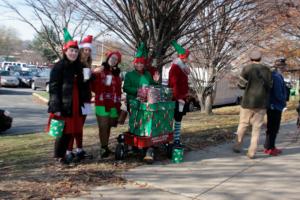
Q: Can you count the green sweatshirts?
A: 1